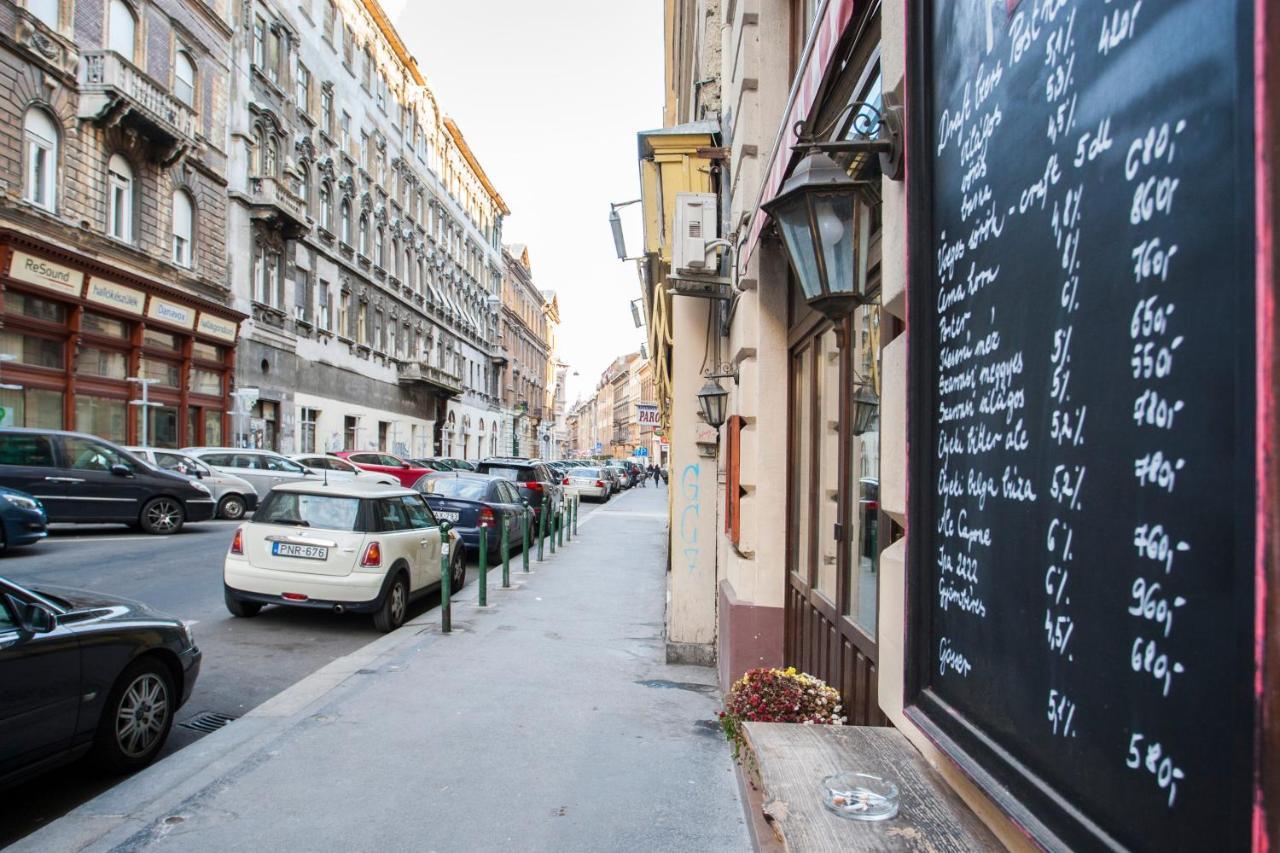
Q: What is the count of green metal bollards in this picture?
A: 9